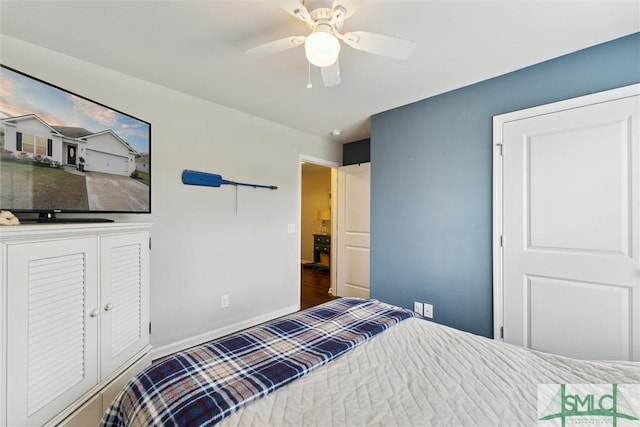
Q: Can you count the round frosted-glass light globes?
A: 1